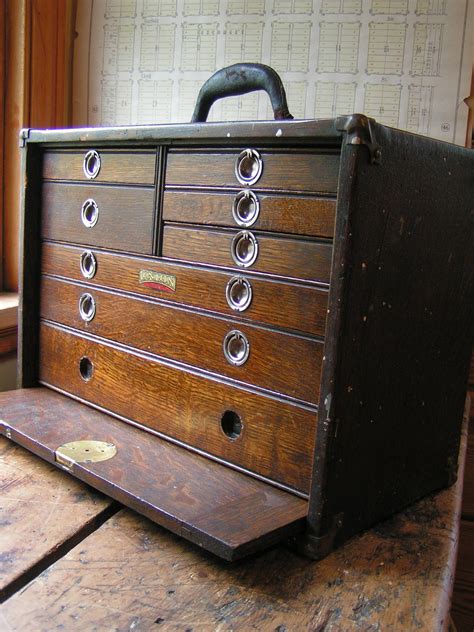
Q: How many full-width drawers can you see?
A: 3